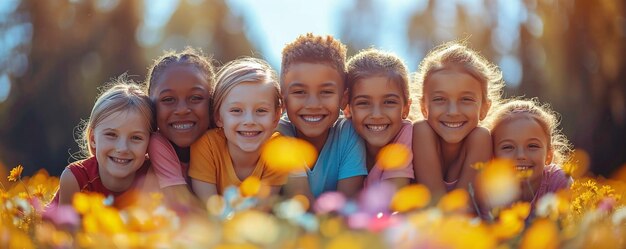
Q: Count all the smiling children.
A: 7